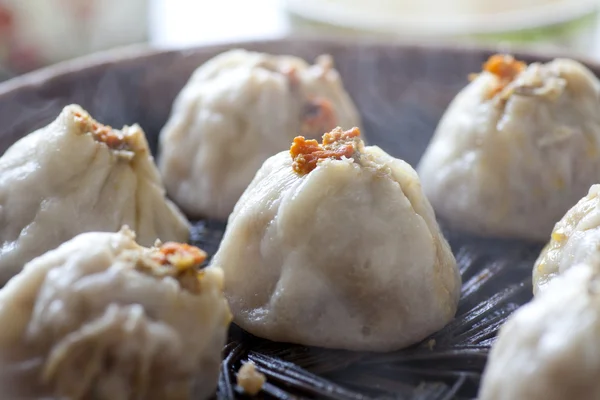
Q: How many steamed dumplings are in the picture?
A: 7